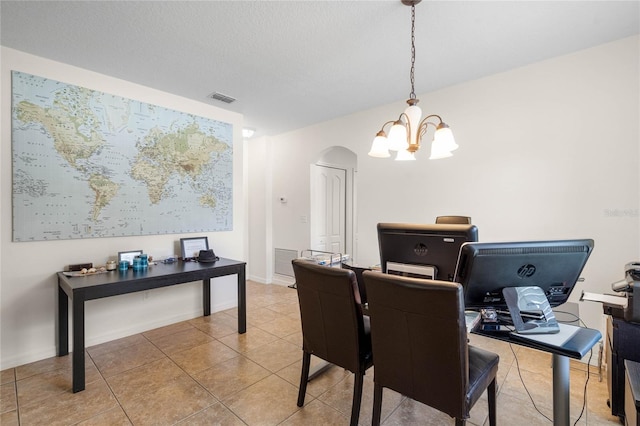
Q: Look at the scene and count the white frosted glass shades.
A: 5